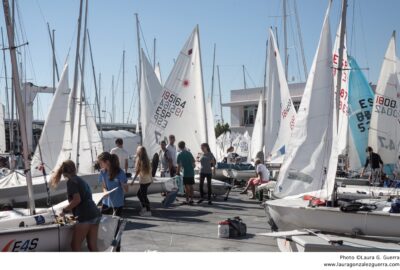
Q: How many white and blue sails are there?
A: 1